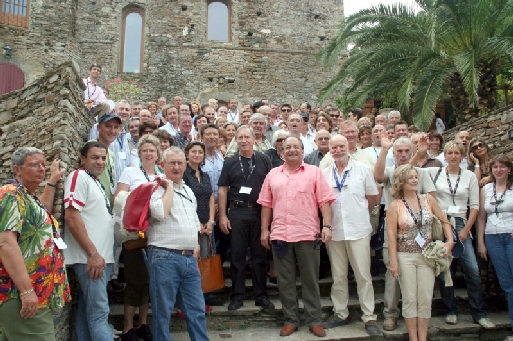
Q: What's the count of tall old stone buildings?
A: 1